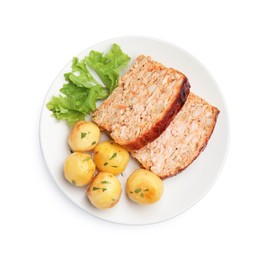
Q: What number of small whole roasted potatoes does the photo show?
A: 5